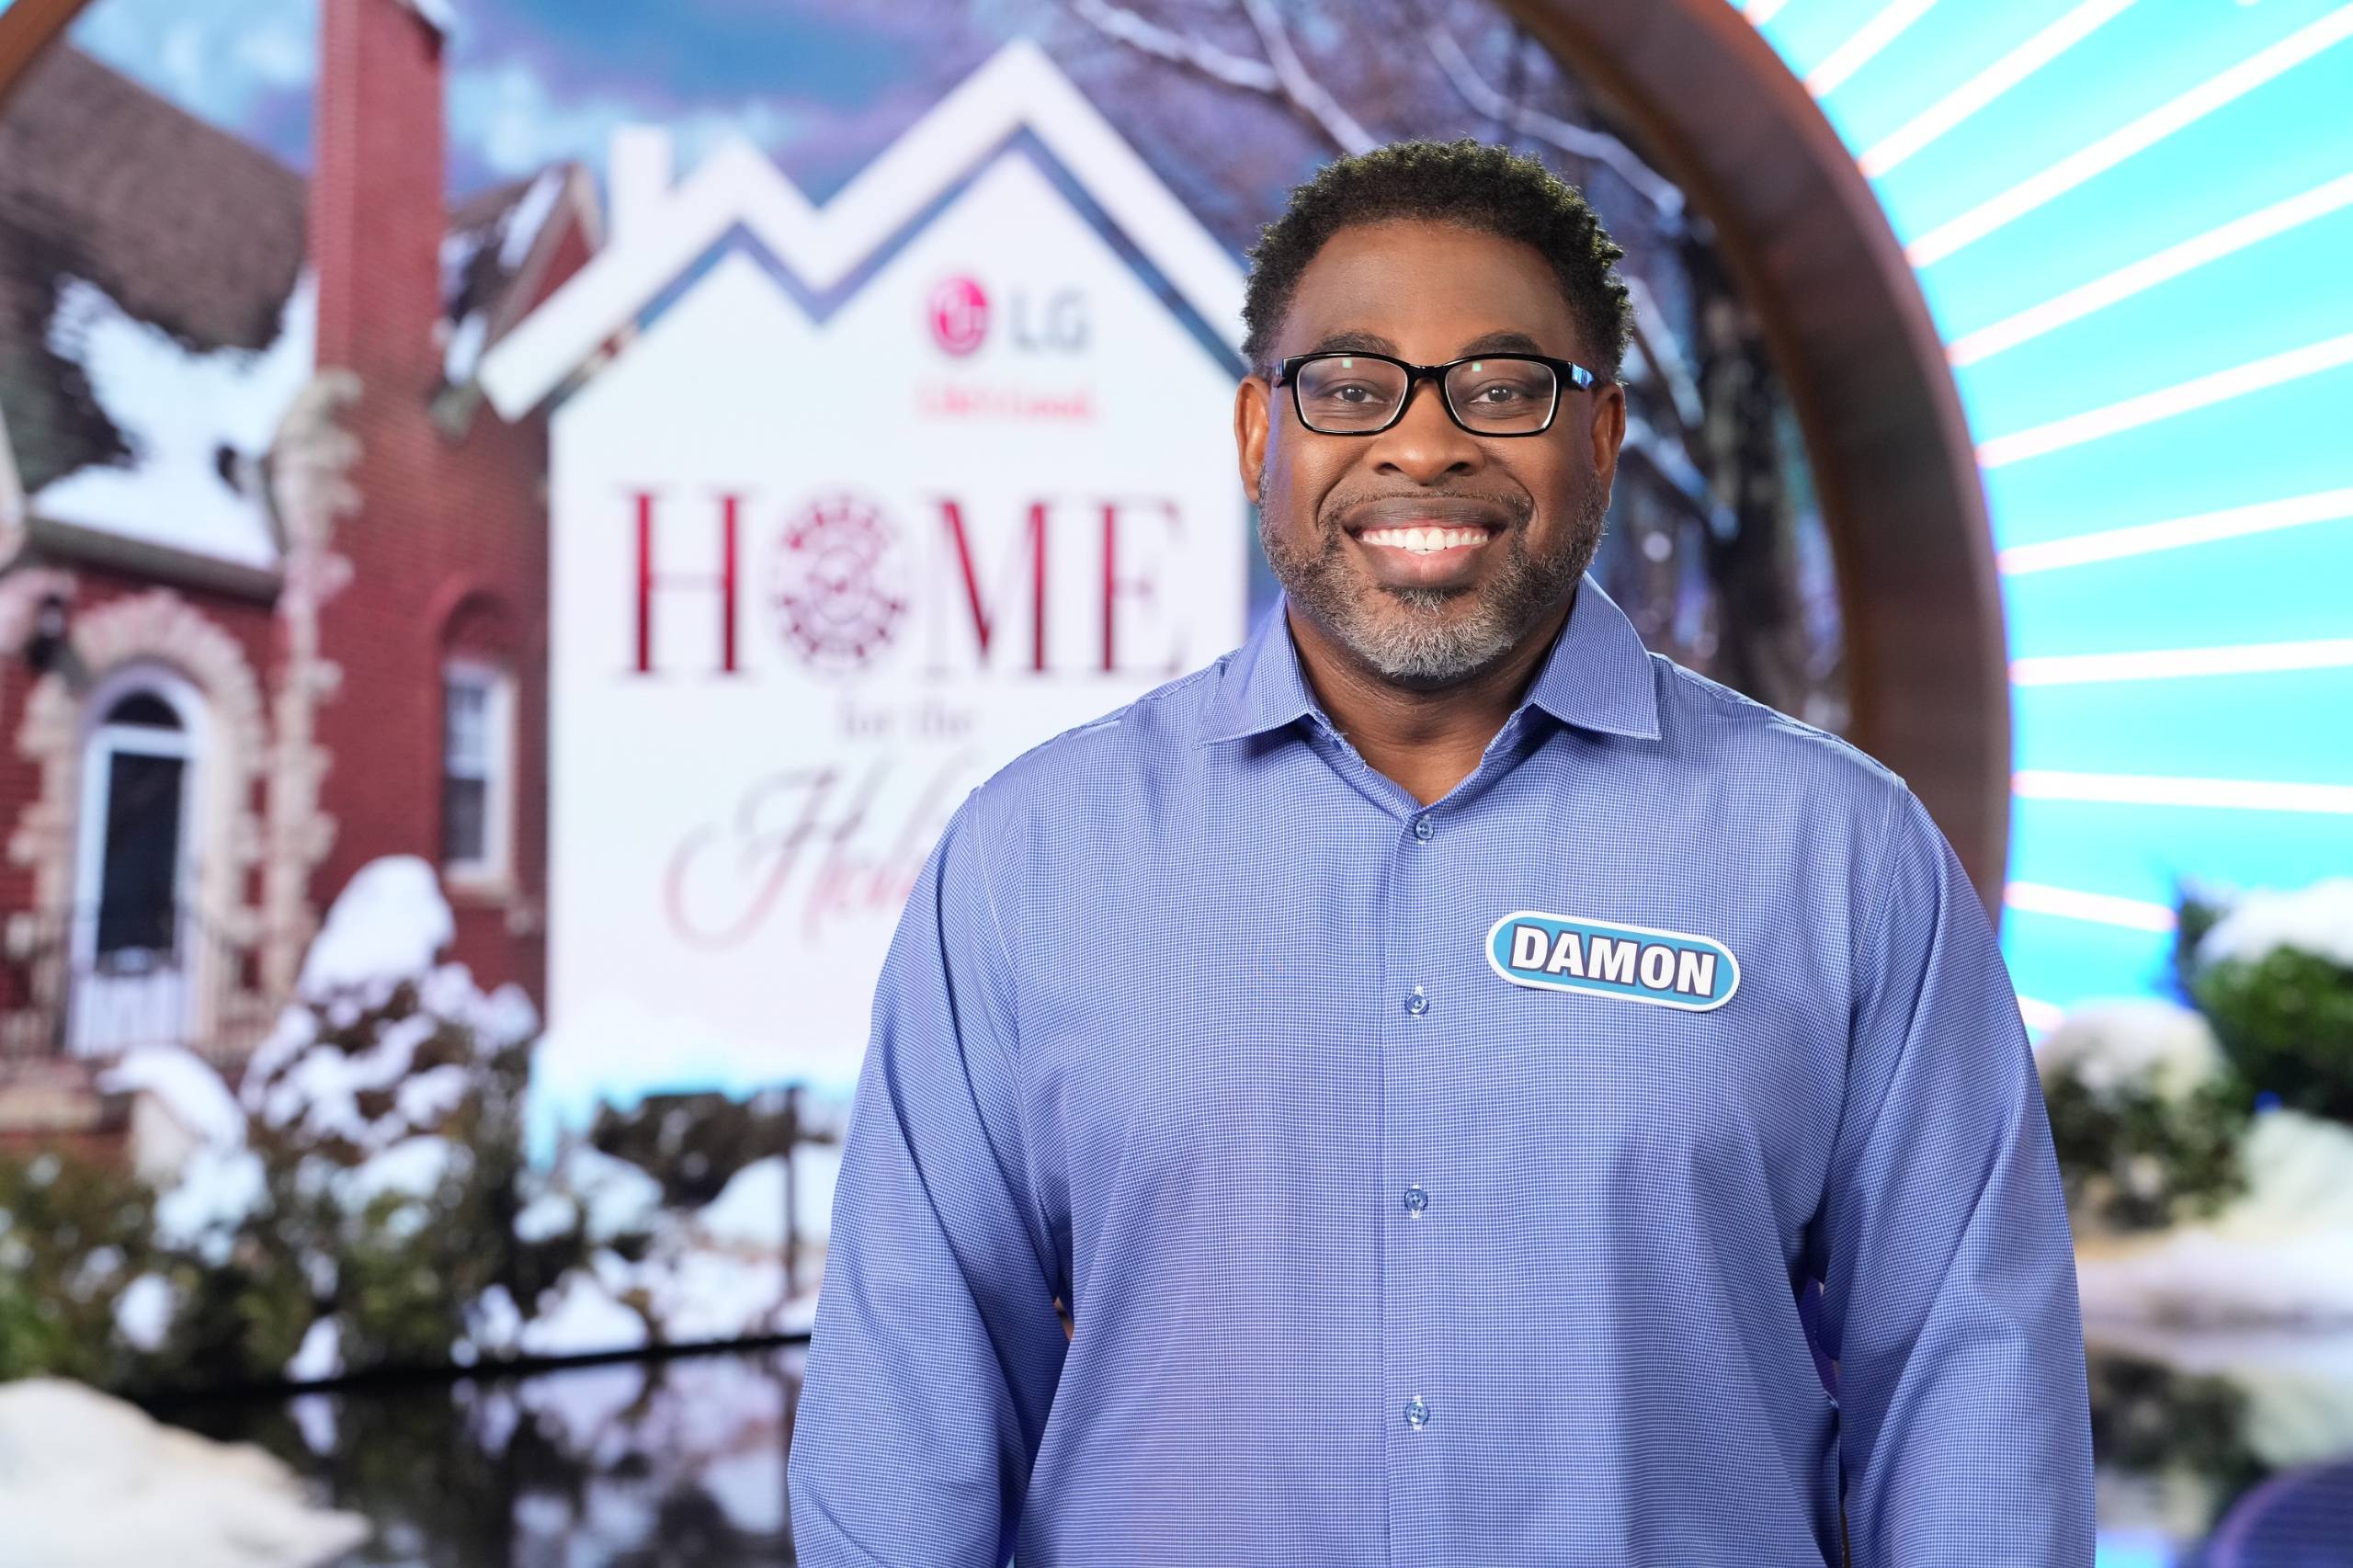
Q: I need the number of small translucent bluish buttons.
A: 4